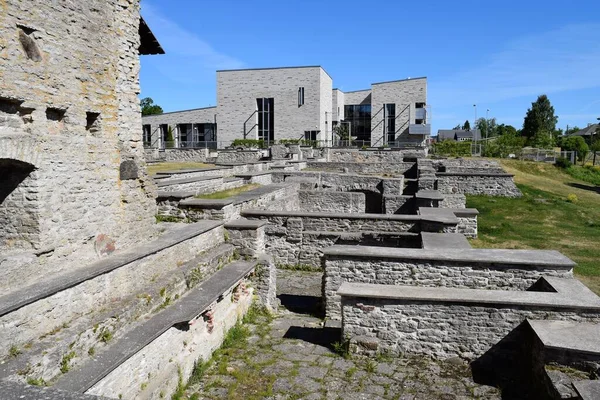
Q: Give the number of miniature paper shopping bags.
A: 0